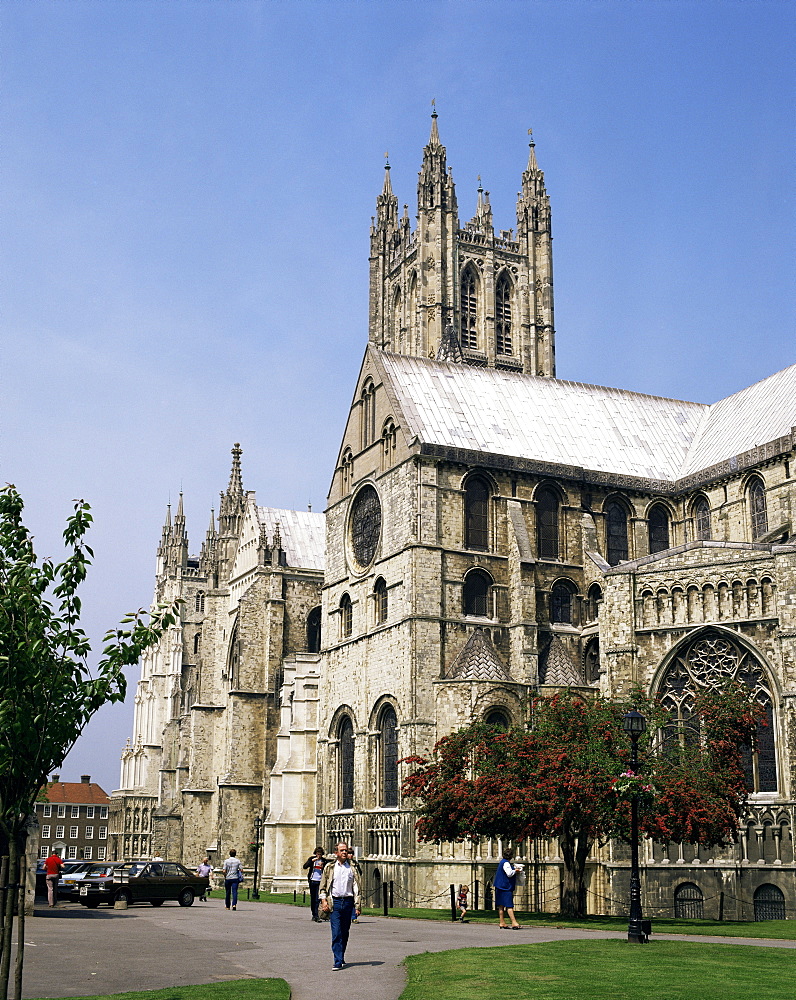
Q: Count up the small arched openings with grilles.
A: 2